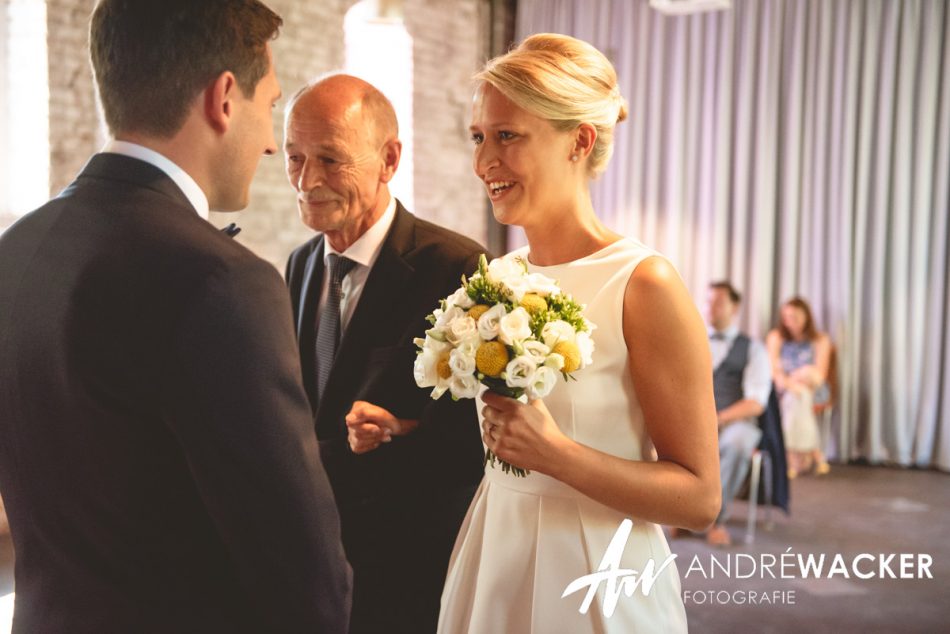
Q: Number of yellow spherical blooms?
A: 5